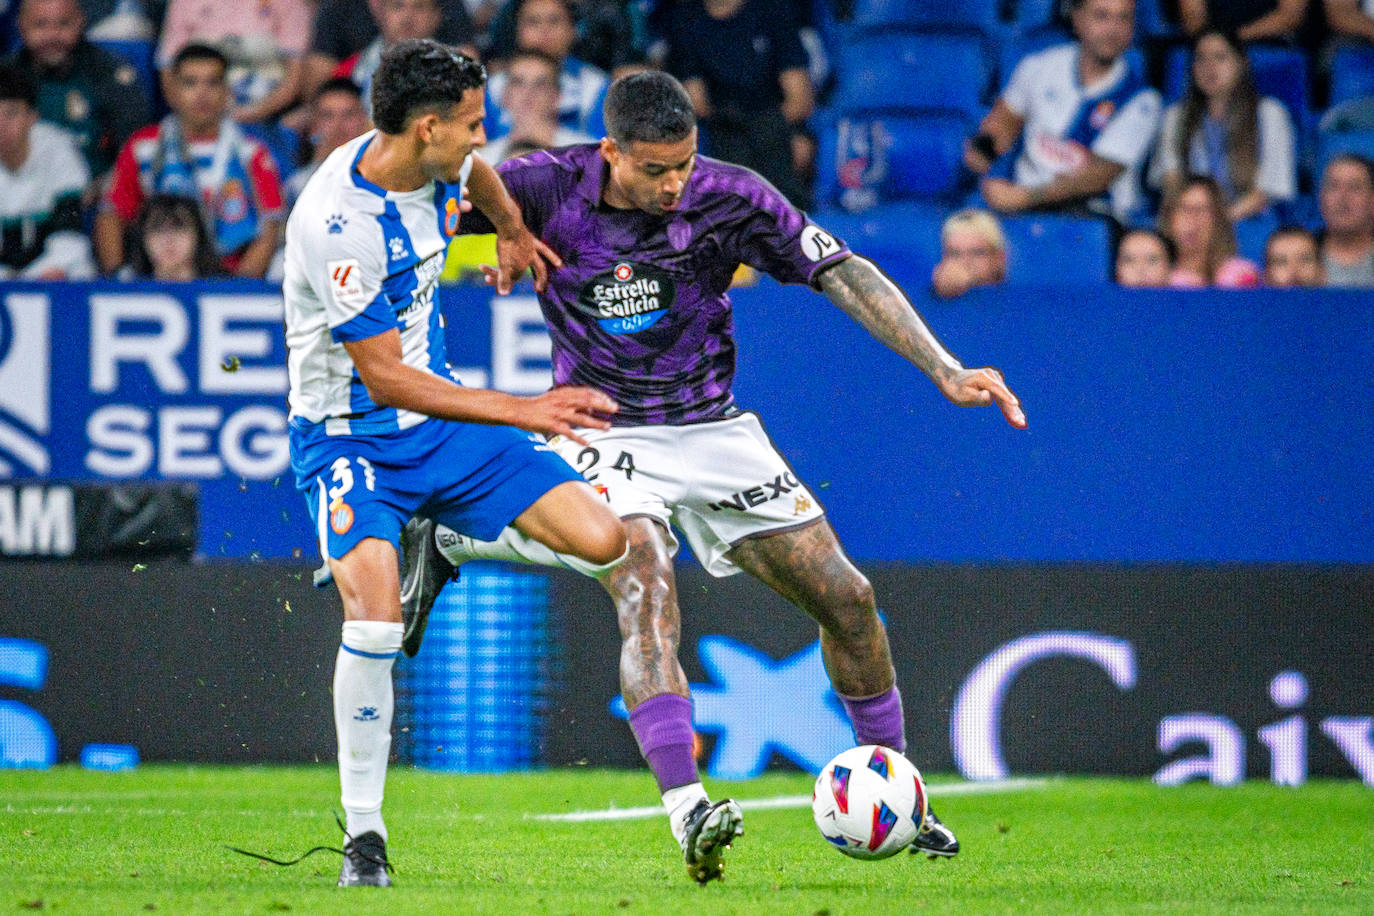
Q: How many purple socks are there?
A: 2